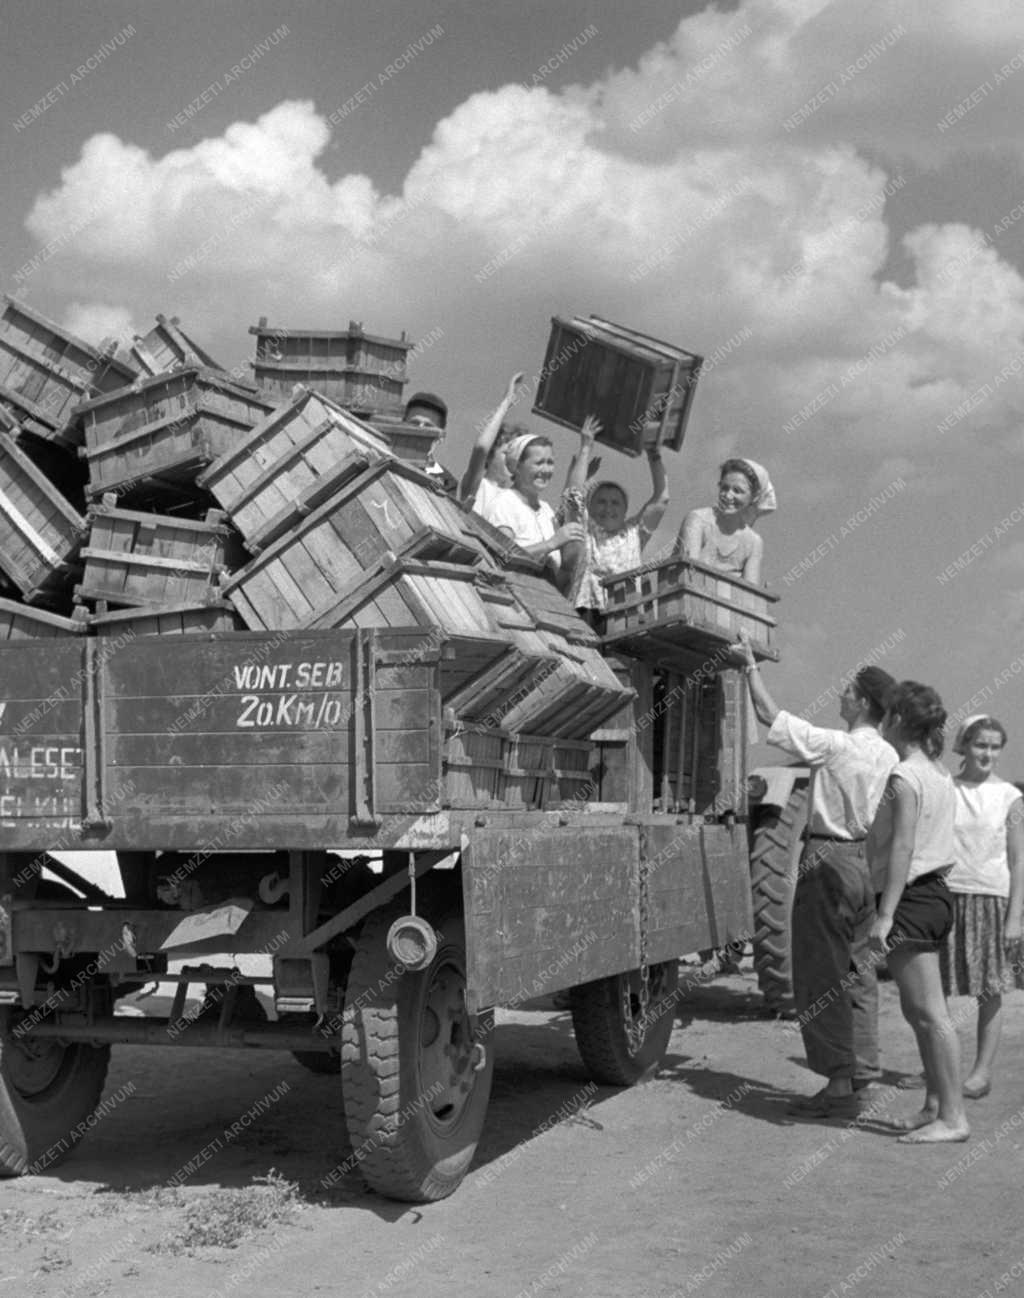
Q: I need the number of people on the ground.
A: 3